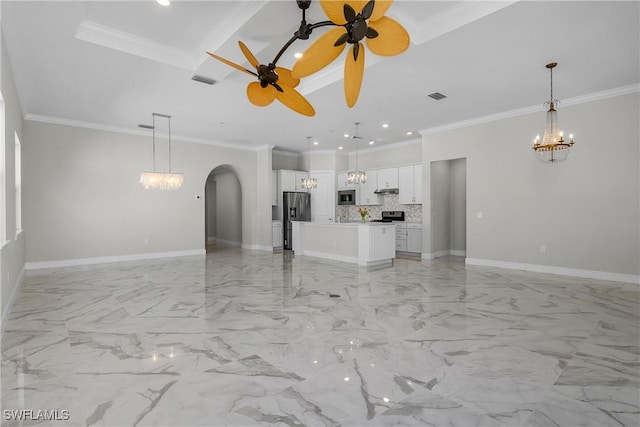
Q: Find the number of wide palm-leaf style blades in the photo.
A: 10